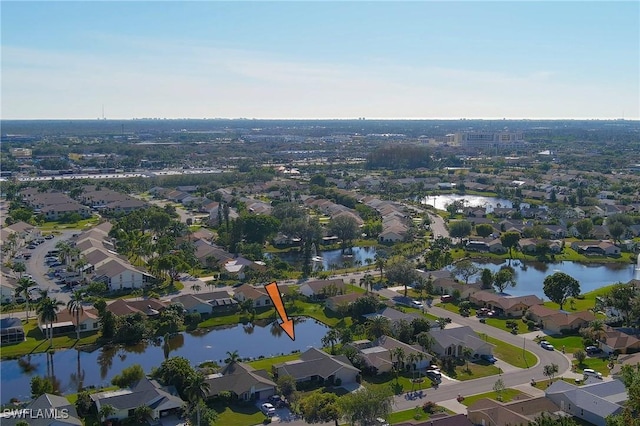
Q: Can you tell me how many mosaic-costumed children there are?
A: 0